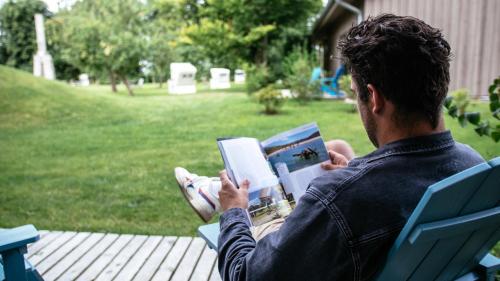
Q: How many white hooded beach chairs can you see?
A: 3